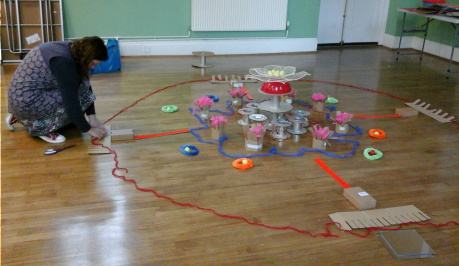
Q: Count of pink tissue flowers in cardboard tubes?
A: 8